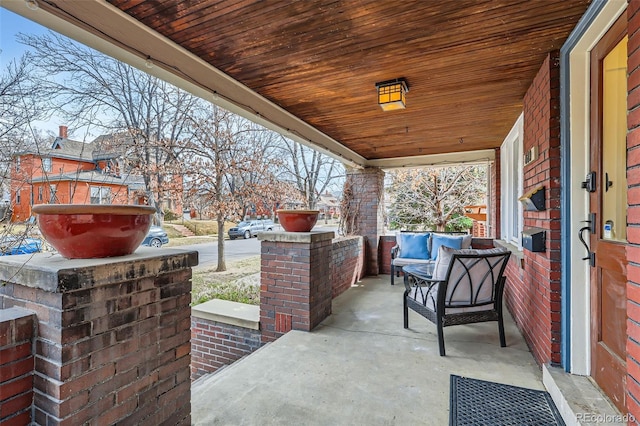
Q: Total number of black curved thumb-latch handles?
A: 1